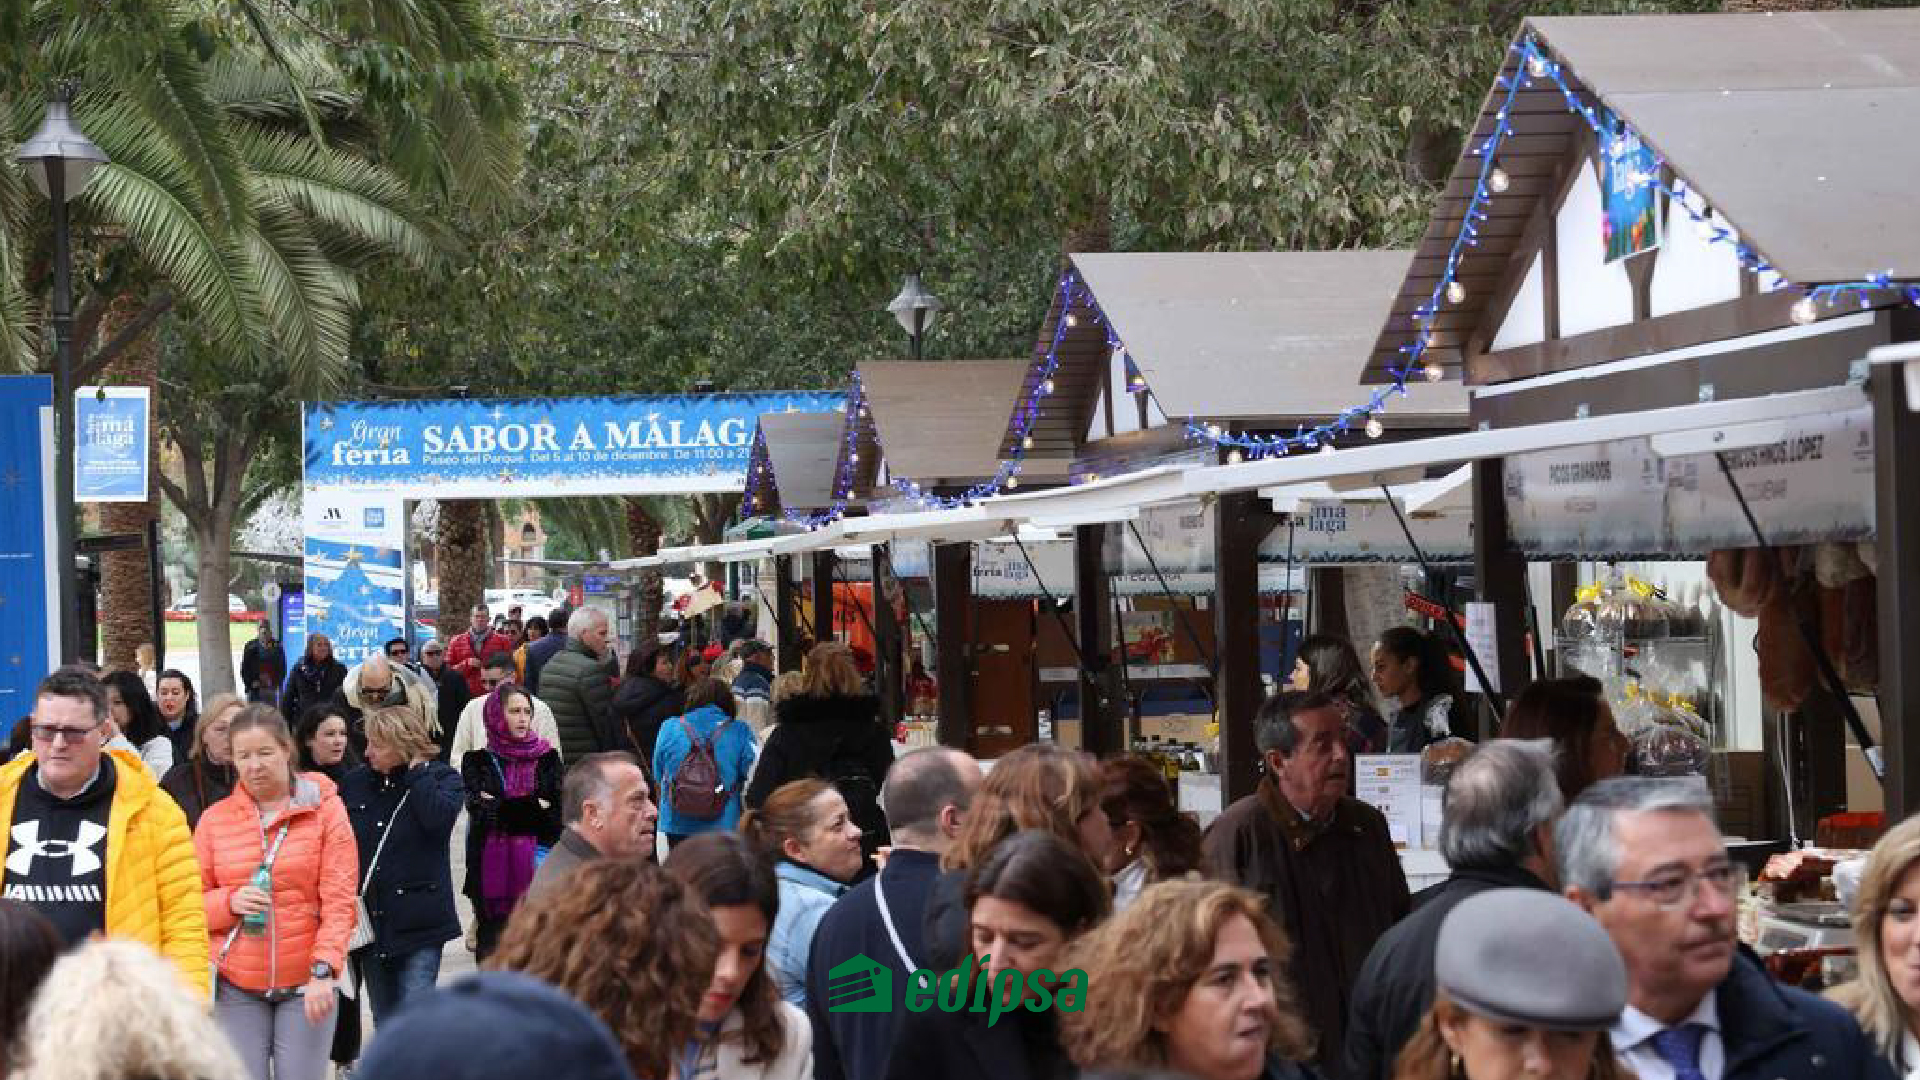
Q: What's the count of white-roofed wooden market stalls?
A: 4